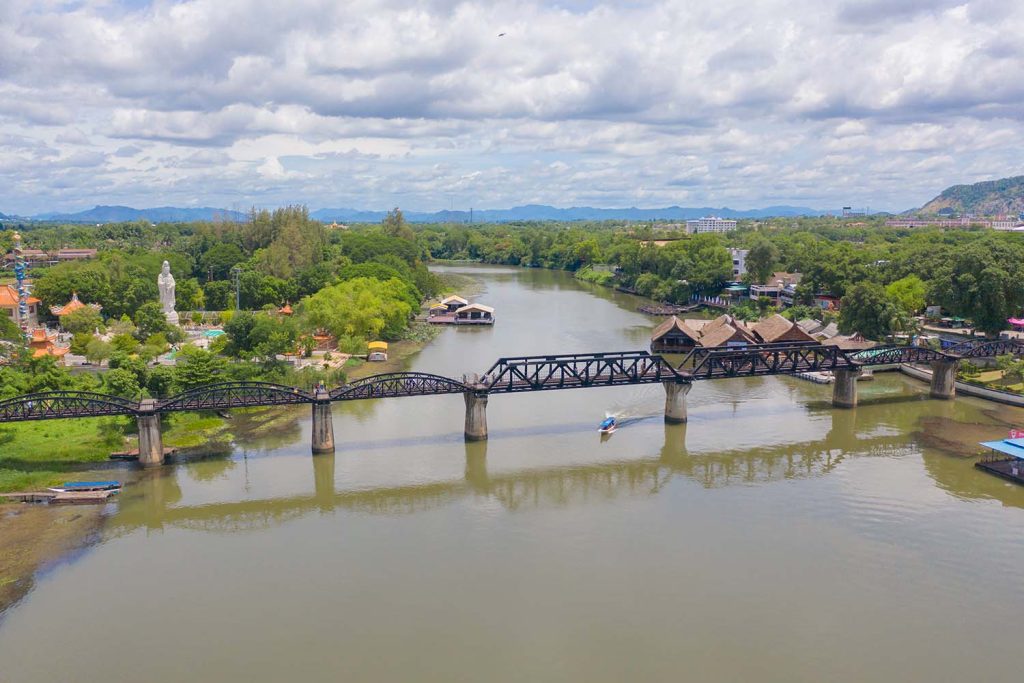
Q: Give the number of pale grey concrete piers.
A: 6